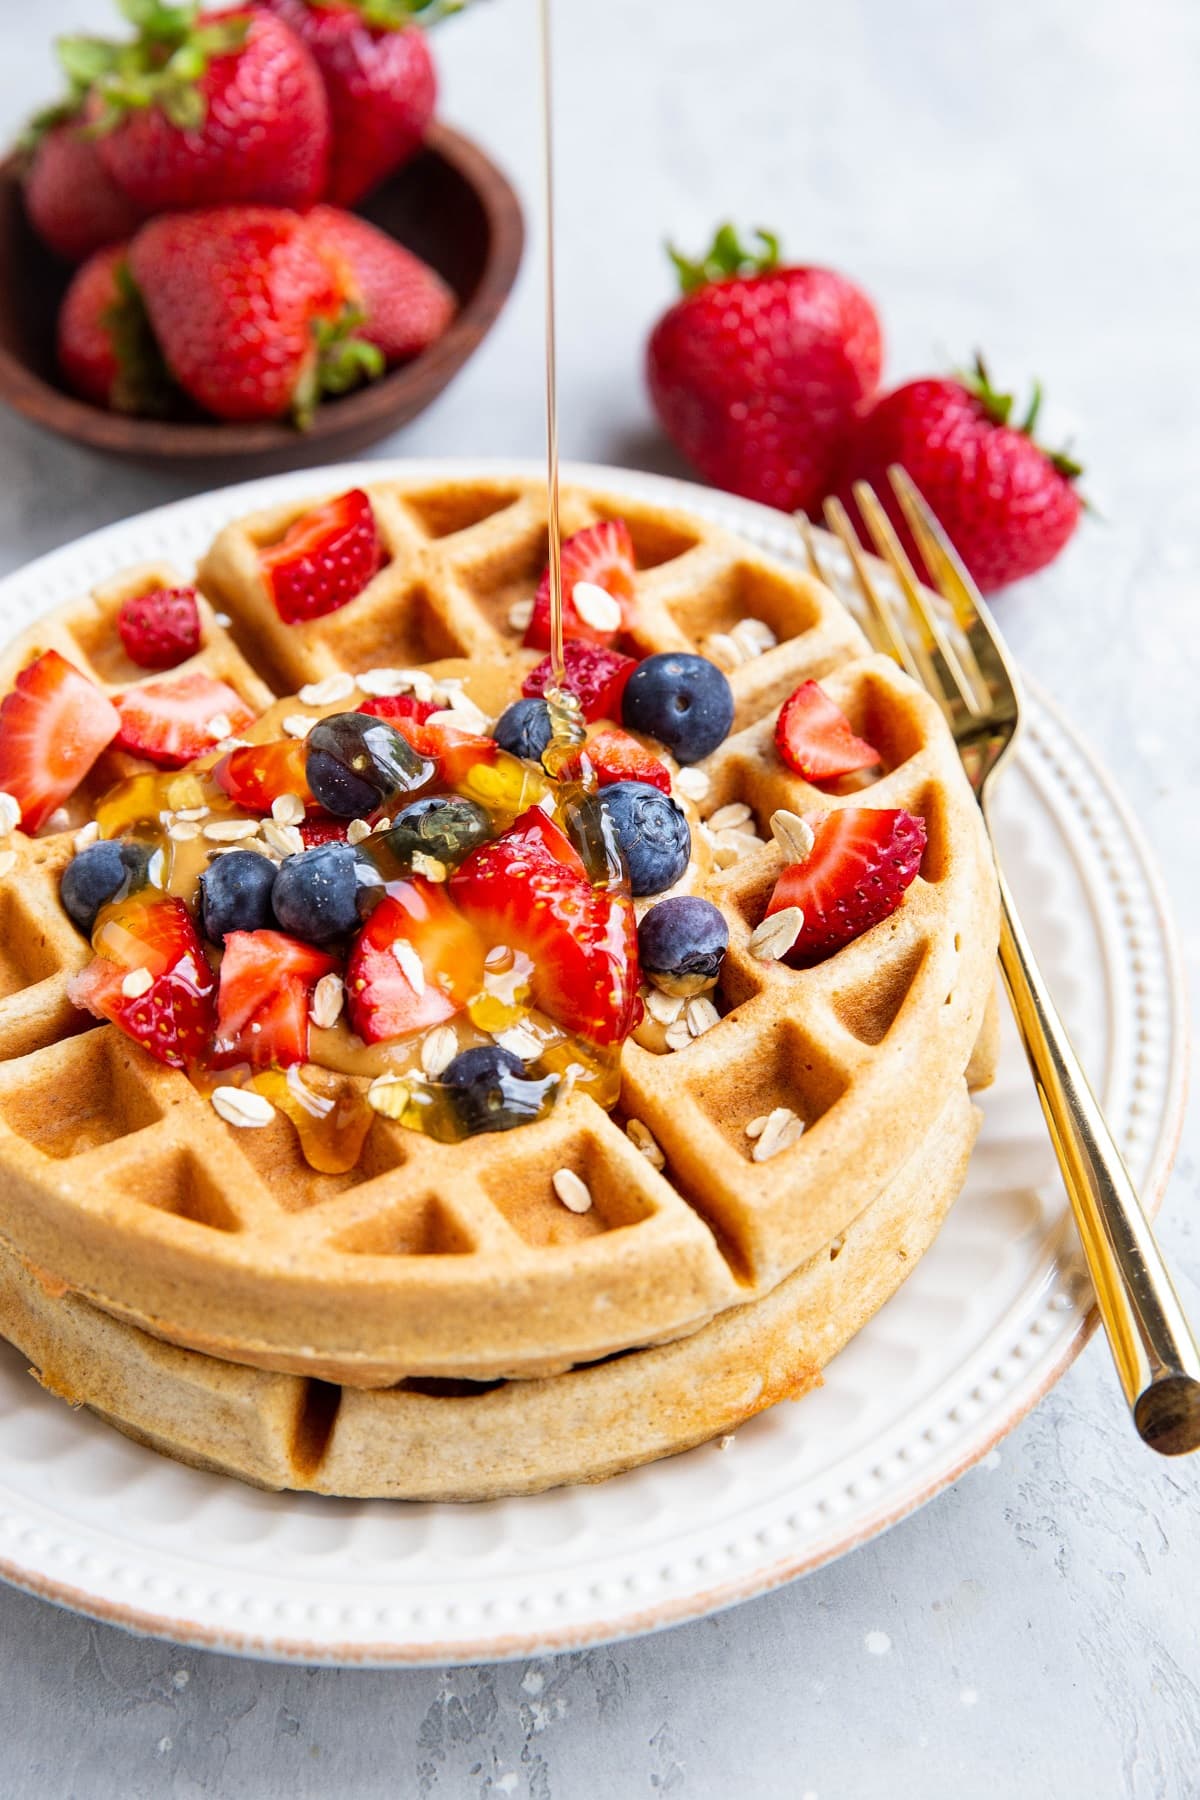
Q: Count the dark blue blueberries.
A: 10